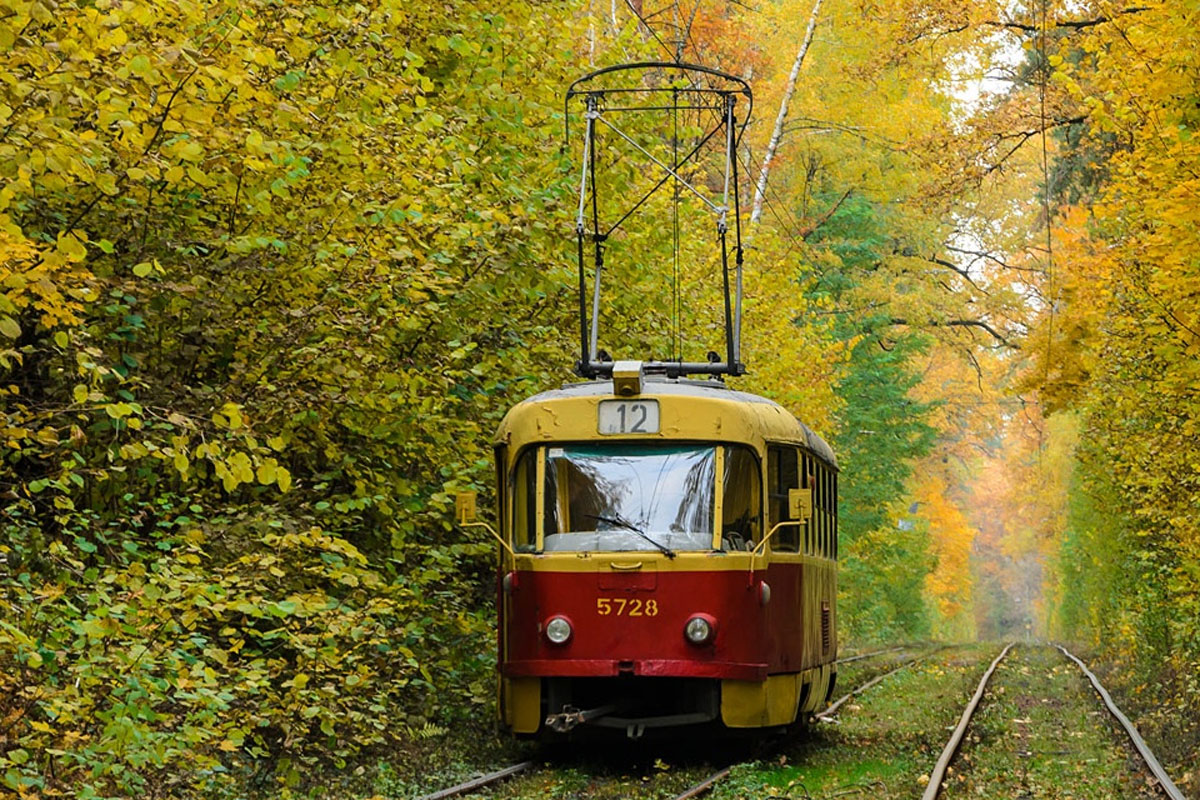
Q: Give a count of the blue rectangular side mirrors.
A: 0